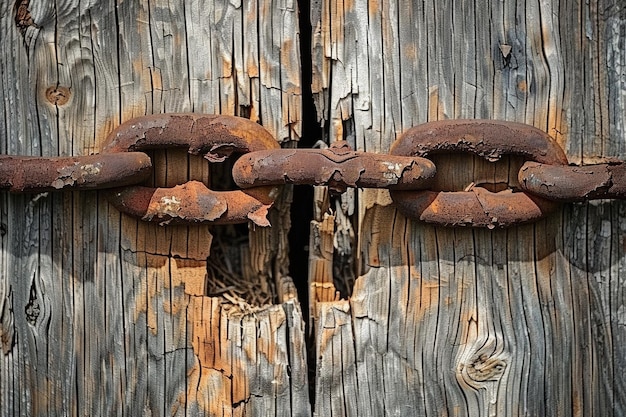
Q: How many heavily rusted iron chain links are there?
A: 5